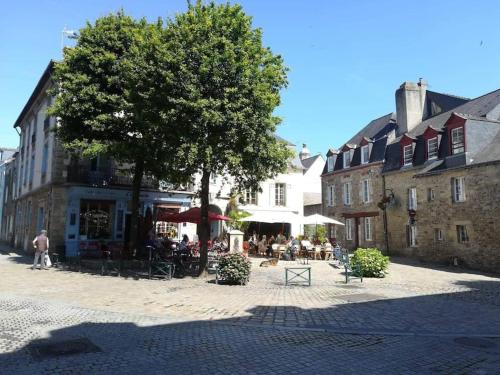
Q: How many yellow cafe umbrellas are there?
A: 0